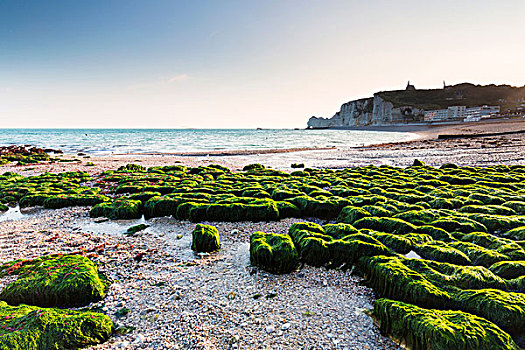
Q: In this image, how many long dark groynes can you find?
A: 1